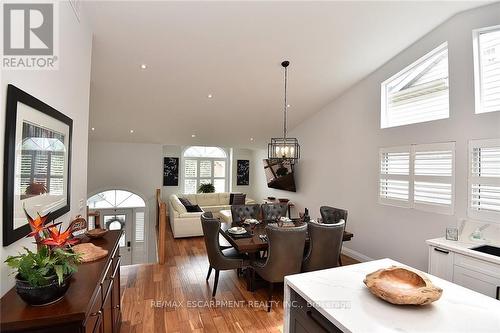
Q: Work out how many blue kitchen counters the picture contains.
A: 0